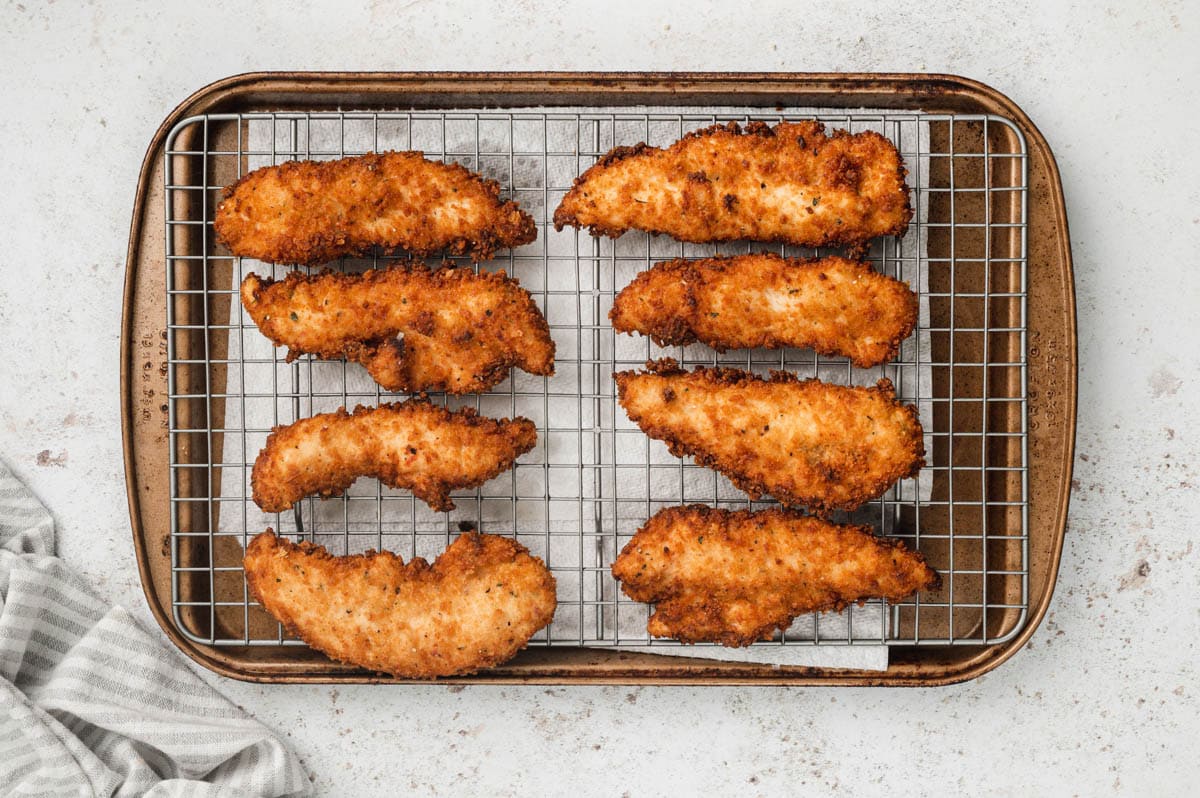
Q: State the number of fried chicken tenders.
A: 8